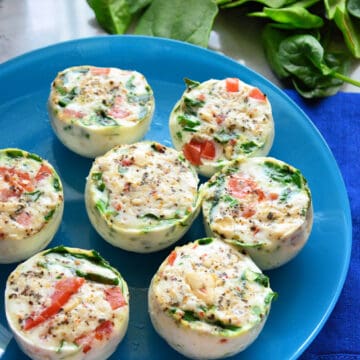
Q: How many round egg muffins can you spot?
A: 7